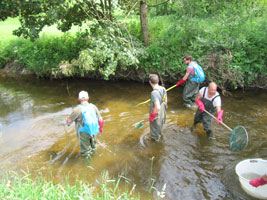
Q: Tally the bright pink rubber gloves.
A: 6